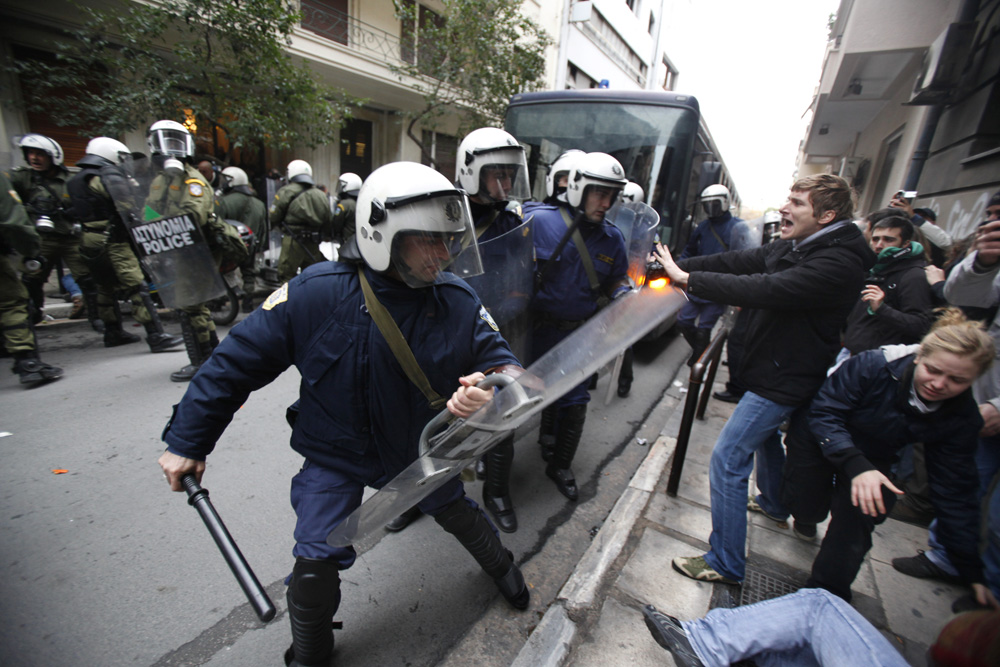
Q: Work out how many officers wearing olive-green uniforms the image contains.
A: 7